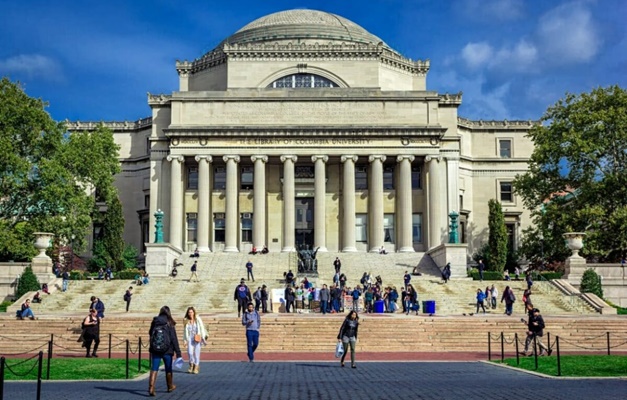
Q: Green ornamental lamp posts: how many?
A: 2